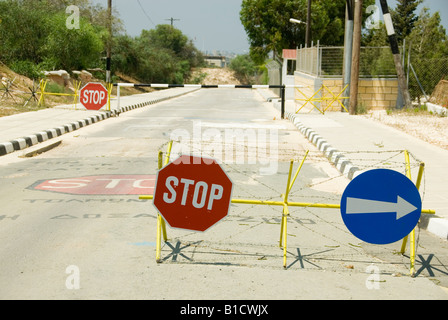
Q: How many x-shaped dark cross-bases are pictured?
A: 3